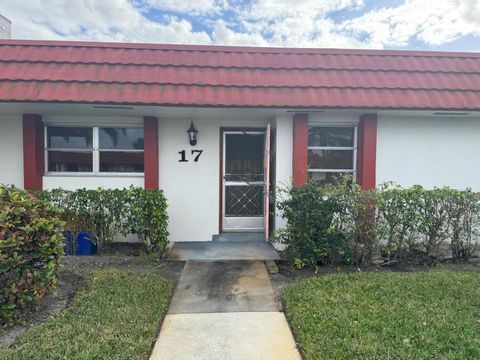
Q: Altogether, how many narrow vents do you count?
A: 3